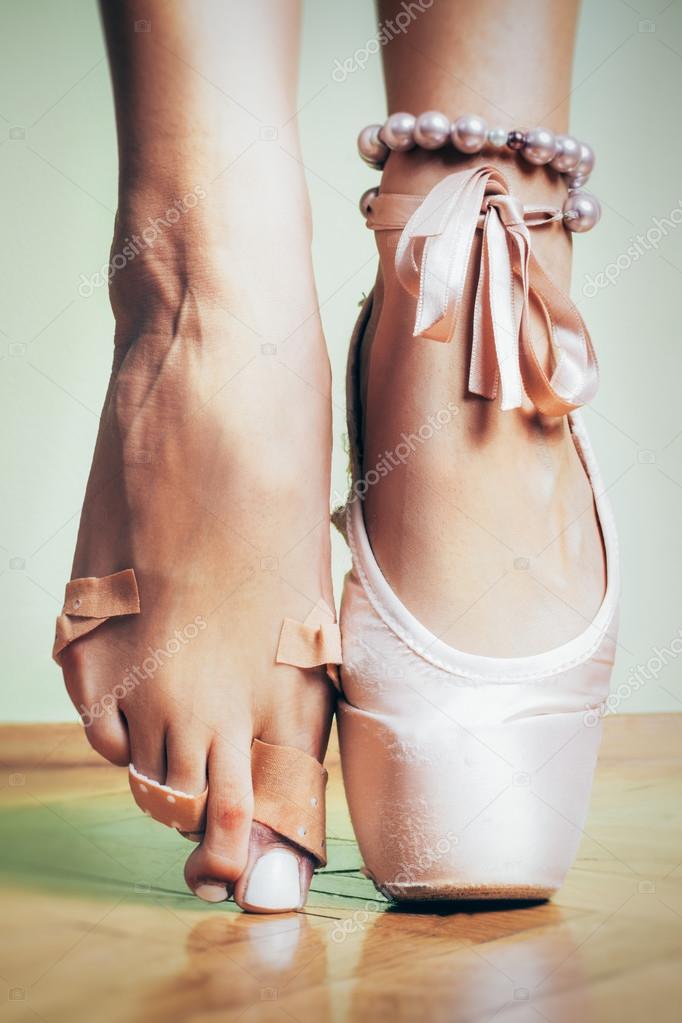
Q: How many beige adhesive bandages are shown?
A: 4